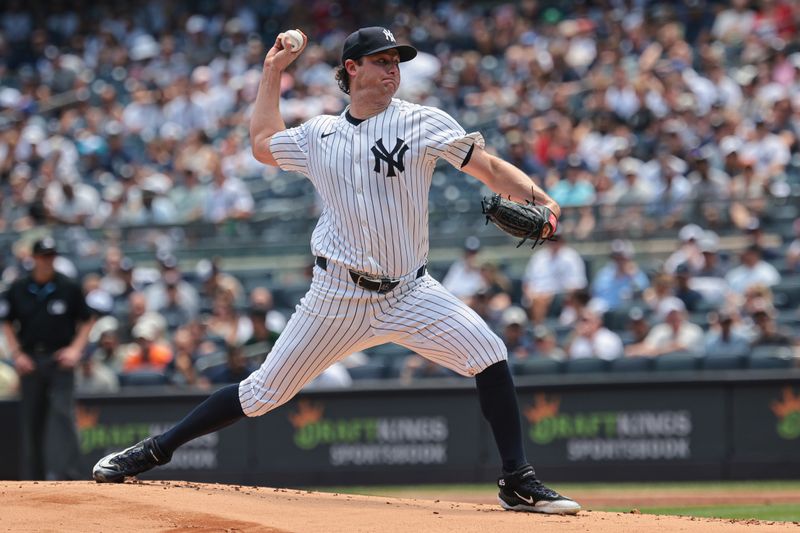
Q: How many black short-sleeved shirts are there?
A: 1